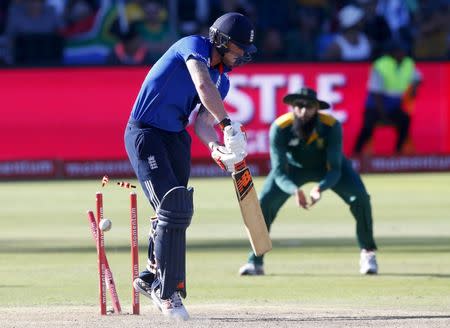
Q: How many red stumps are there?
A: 3